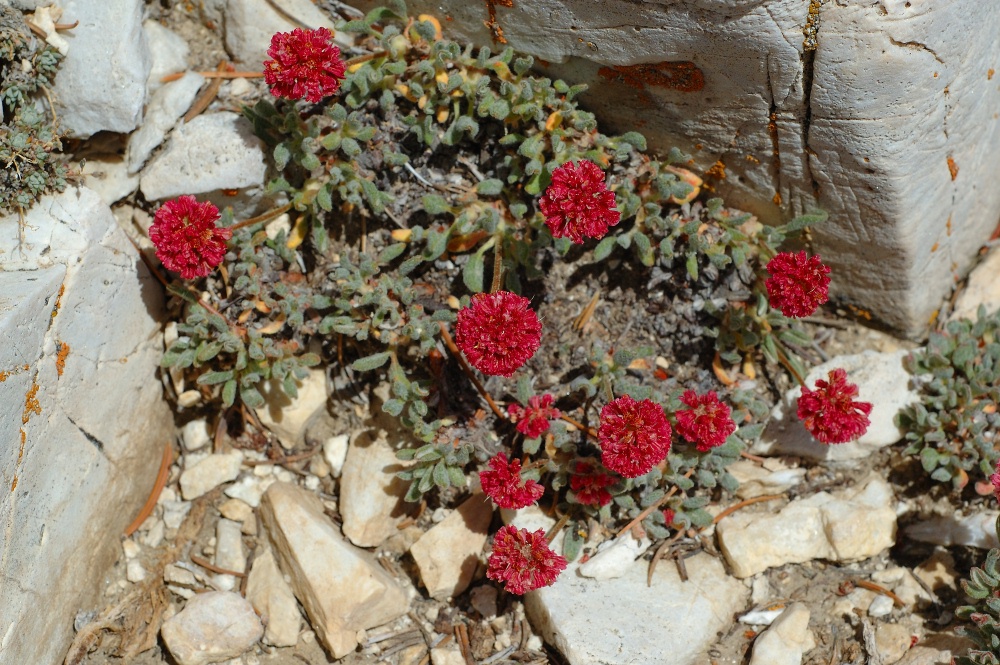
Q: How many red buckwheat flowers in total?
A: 12